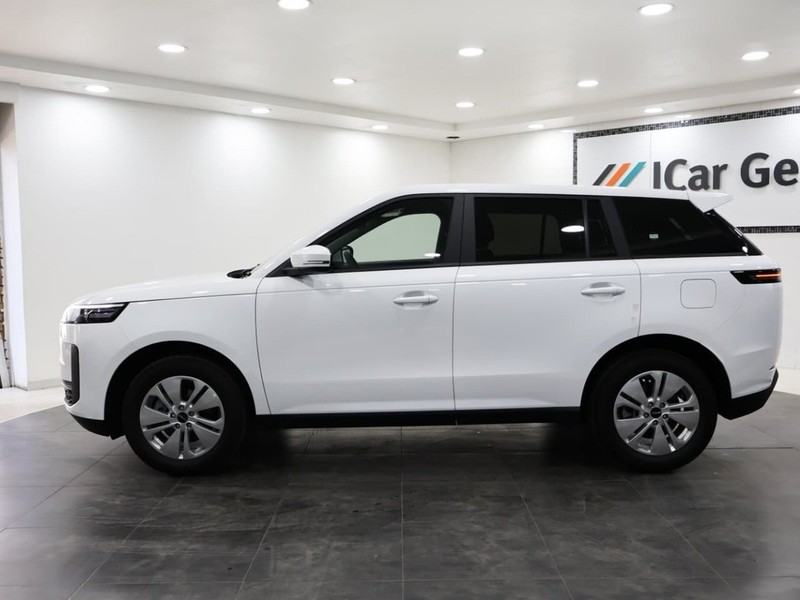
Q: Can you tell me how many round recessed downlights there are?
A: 14